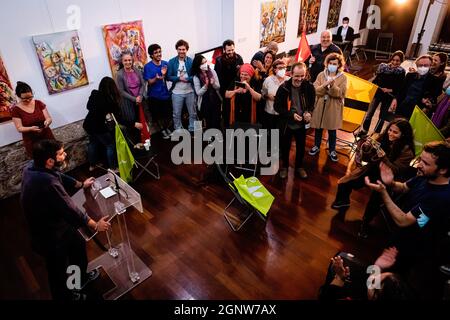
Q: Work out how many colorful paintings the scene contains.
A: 6